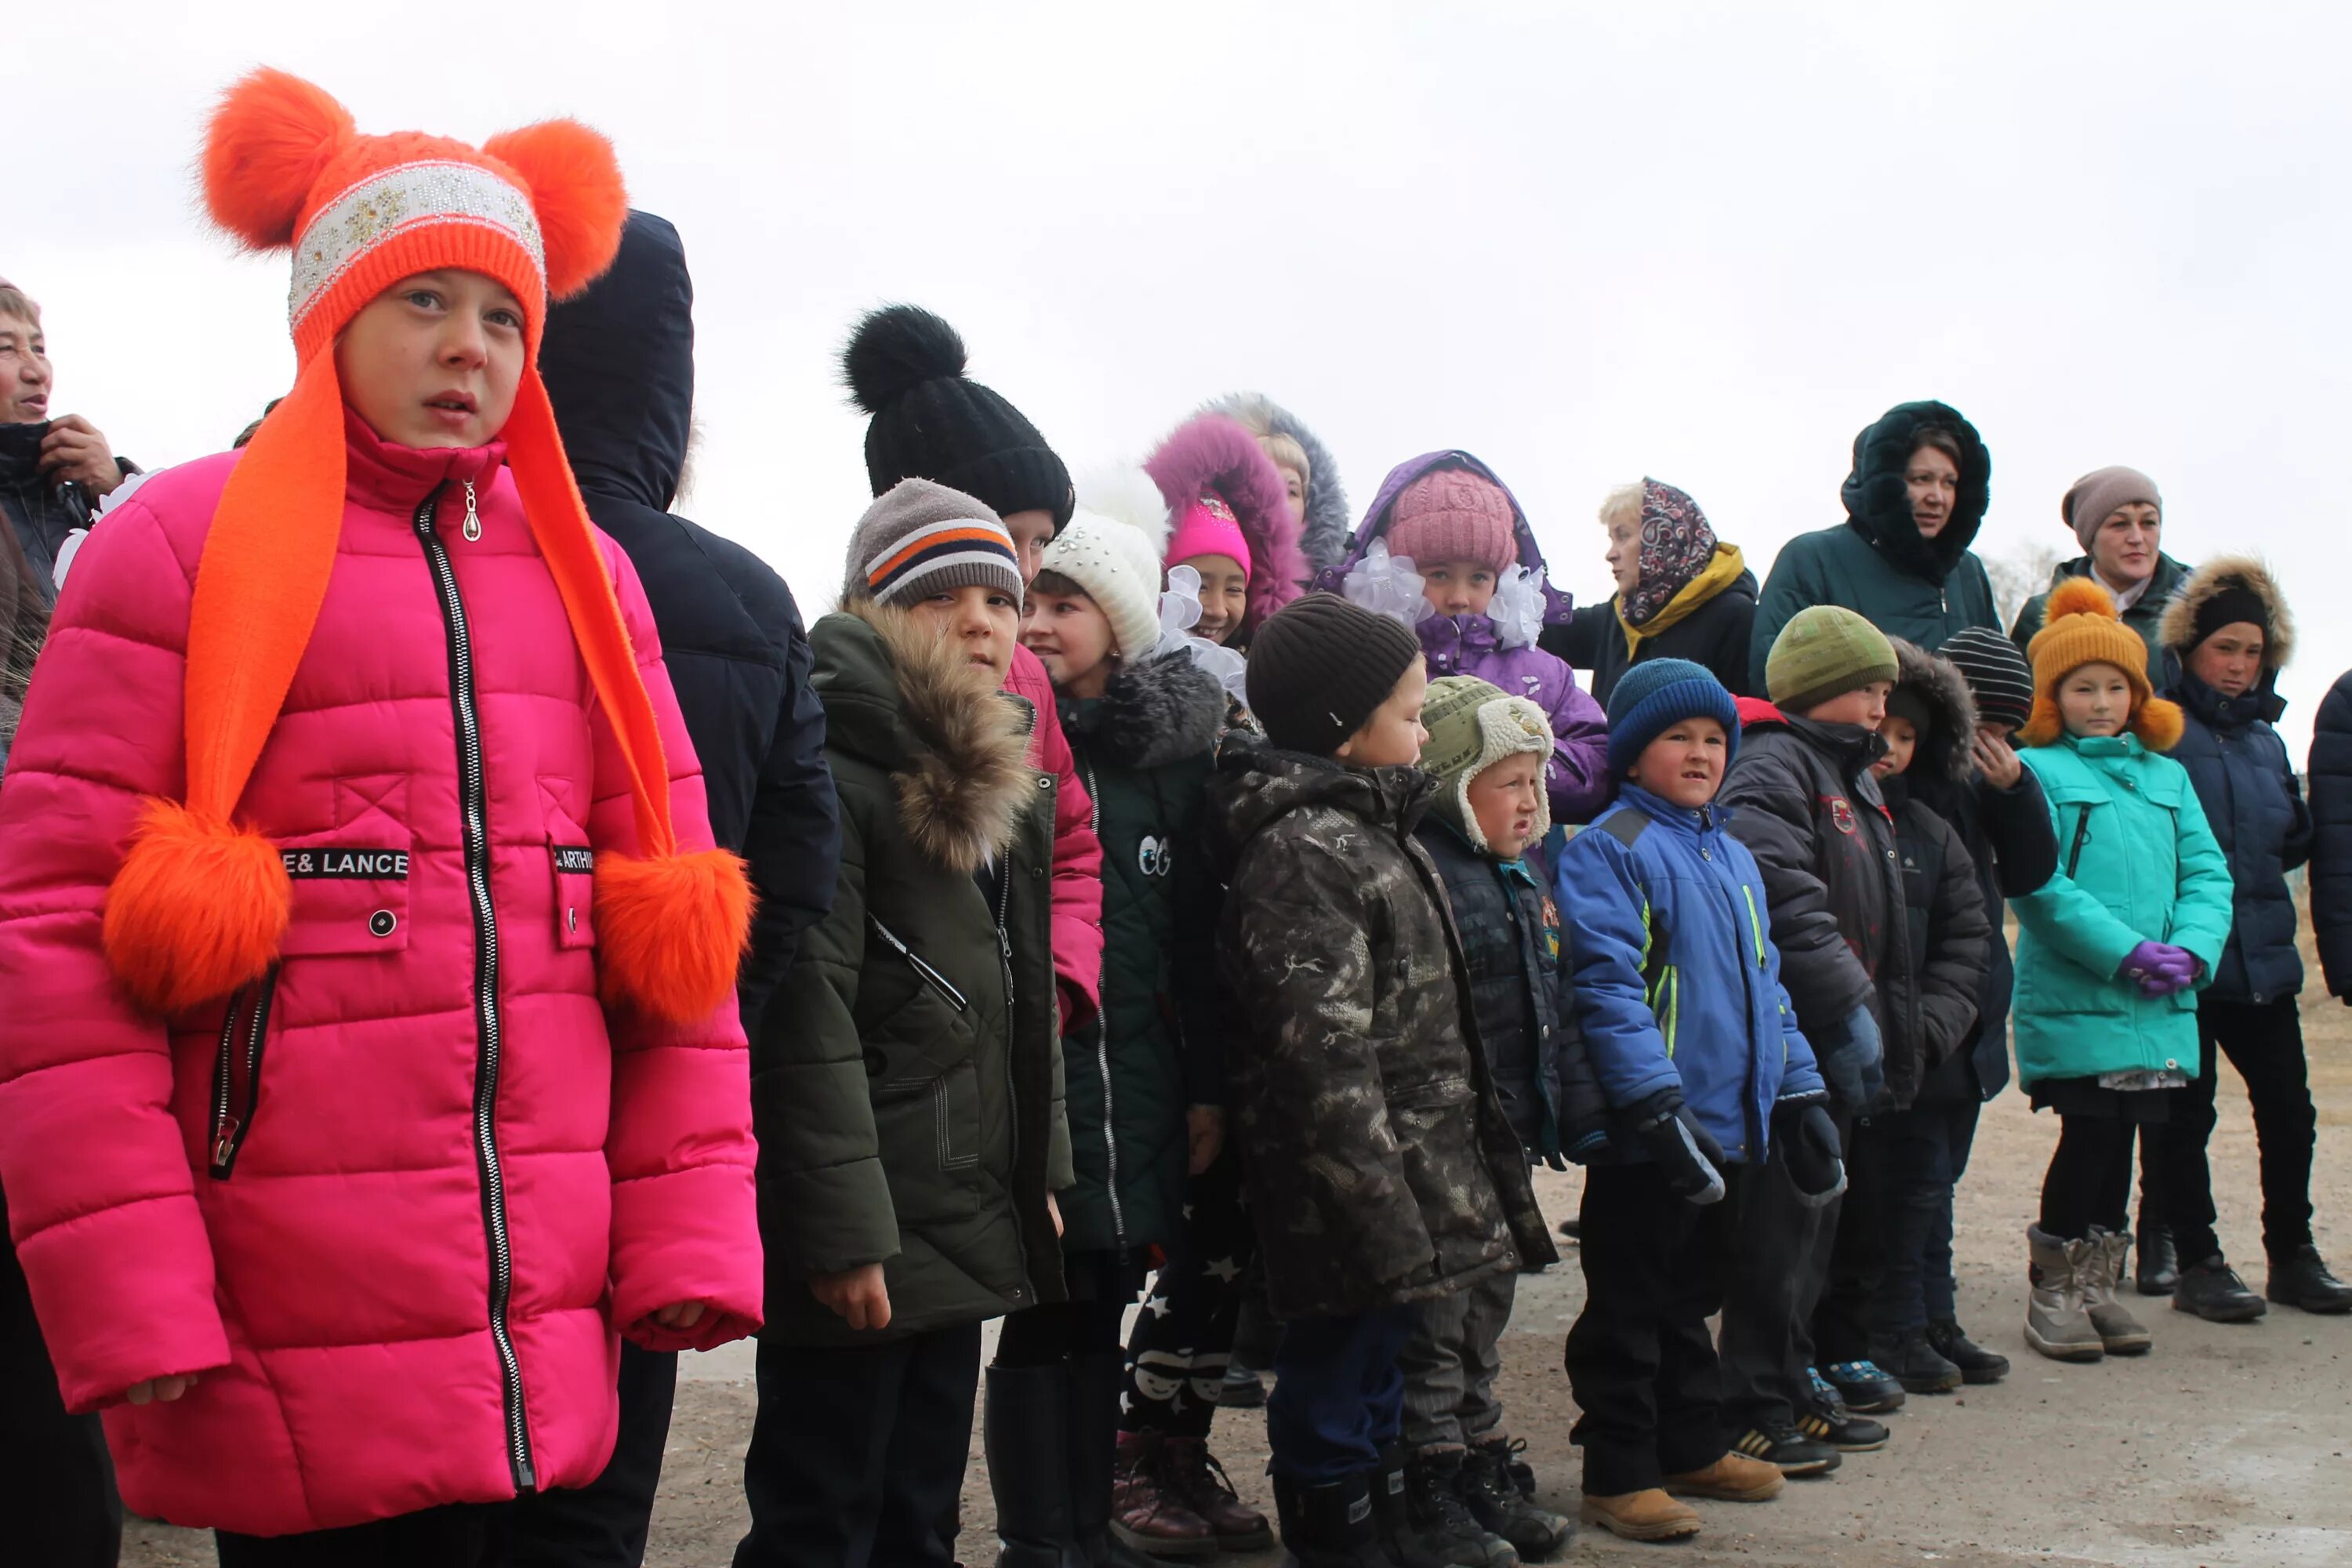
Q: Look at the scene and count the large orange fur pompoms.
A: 4